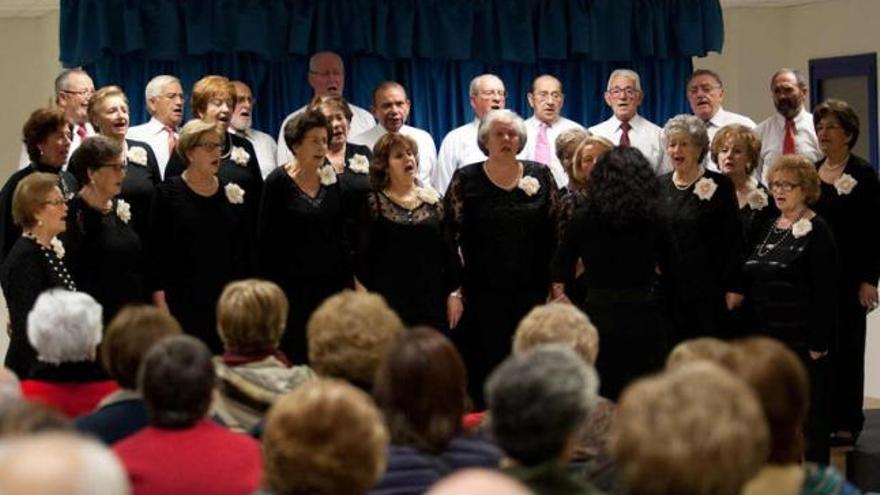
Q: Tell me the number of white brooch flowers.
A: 13